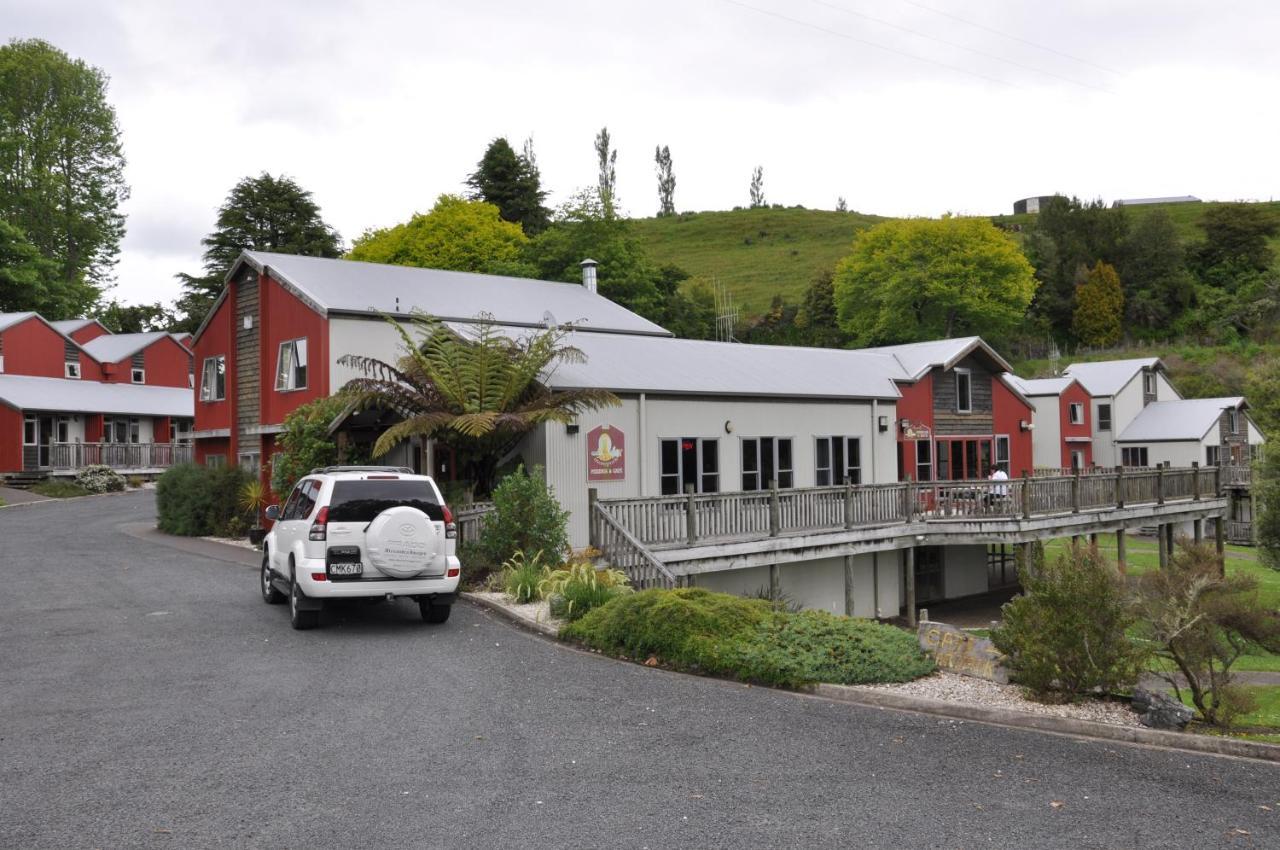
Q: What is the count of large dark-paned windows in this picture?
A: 3